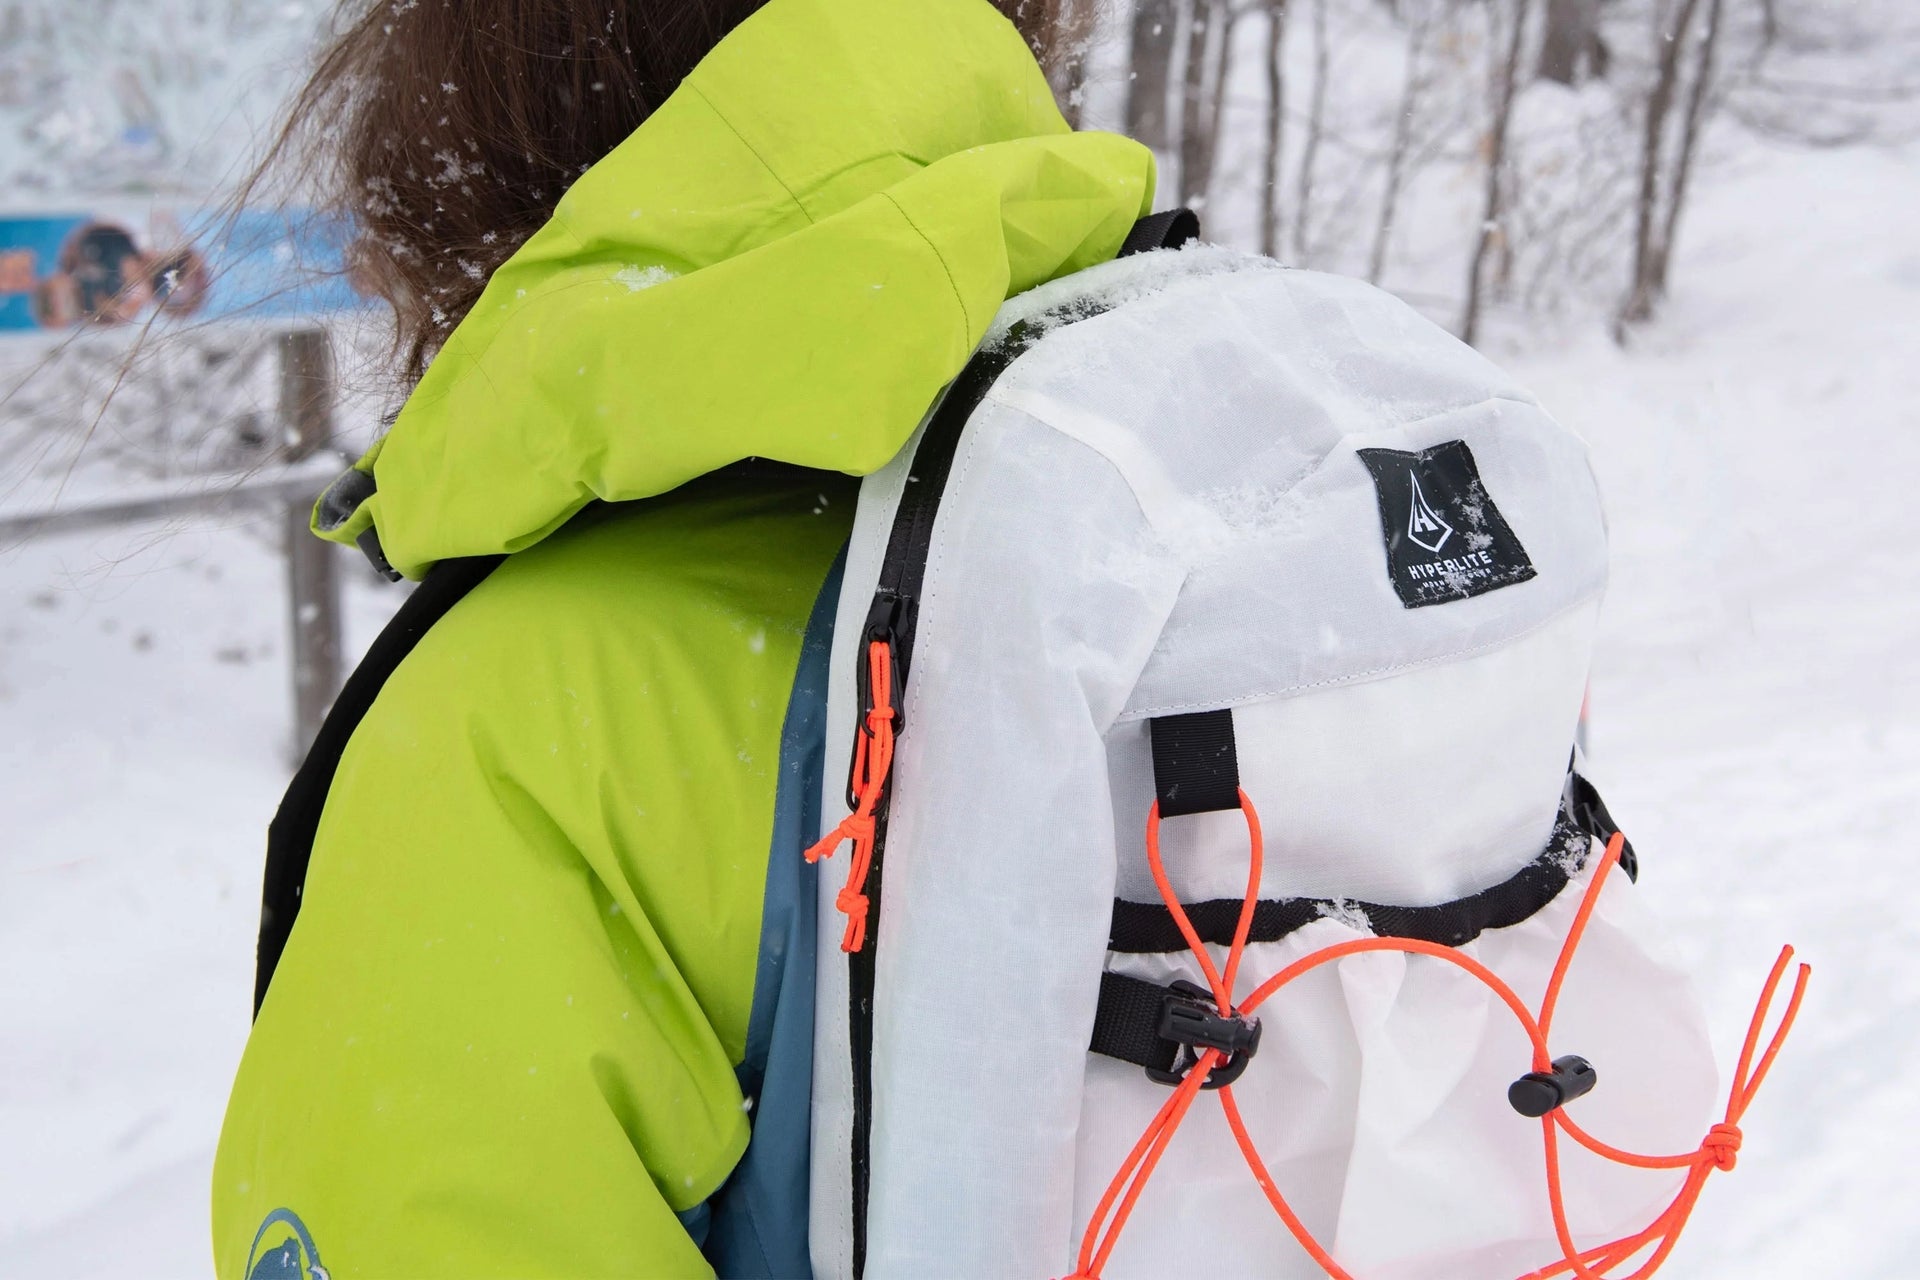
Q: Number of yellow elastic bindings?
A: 0